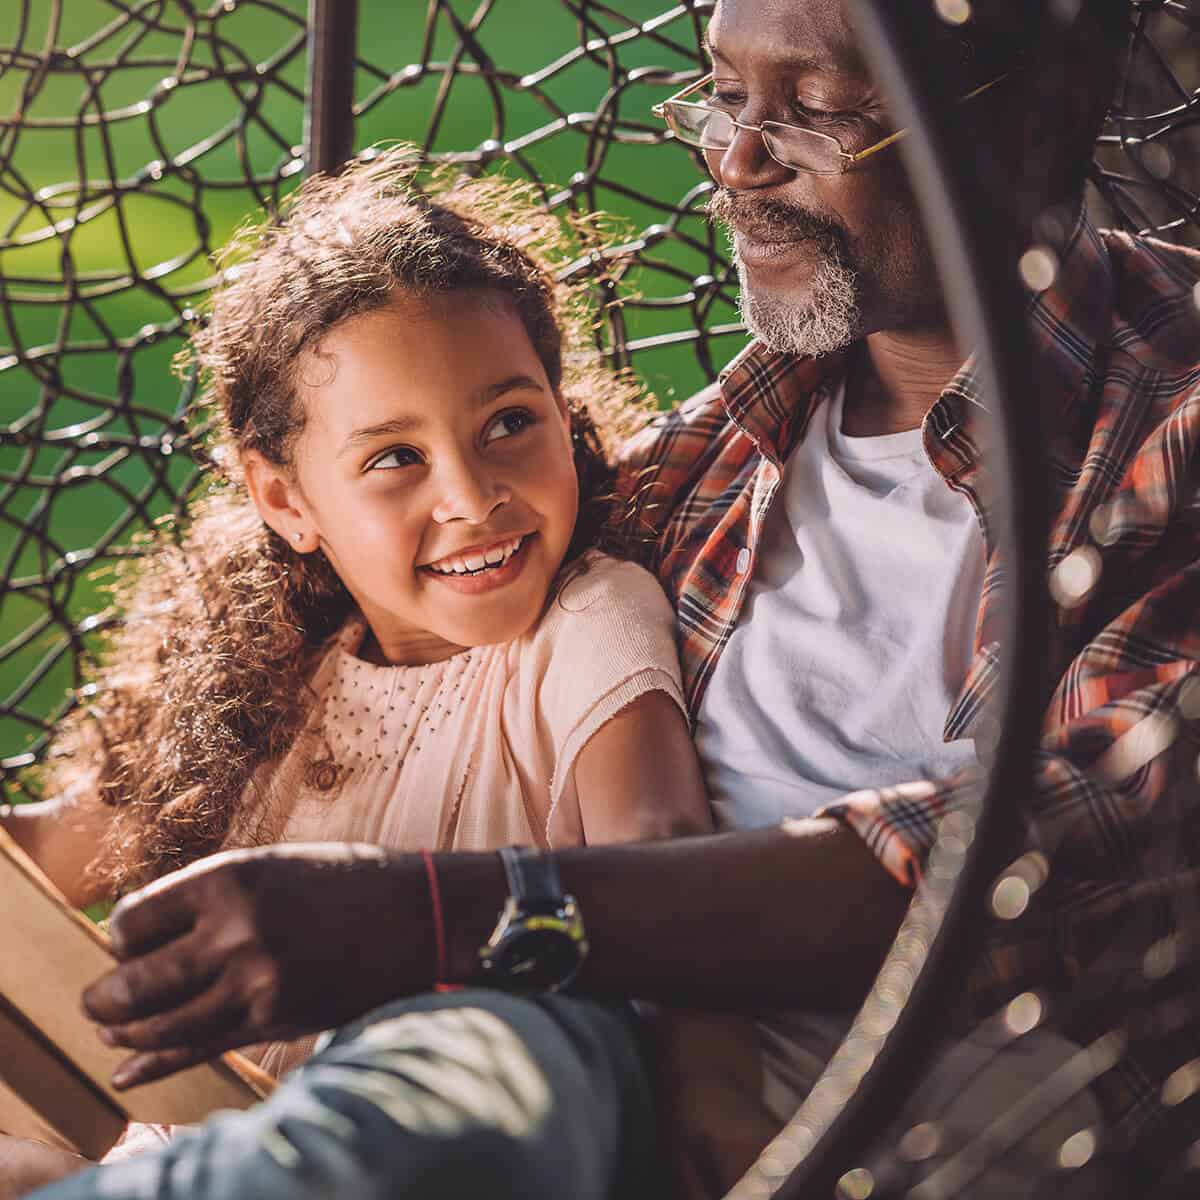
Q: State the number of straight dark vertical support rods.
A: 1